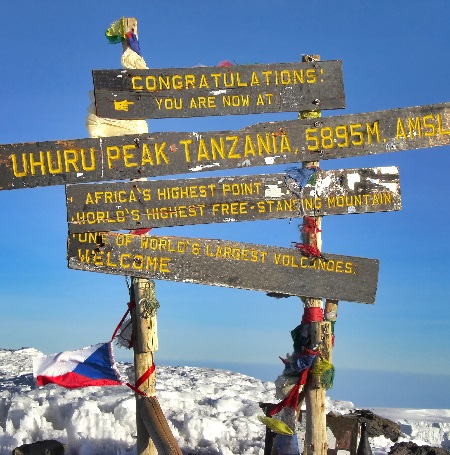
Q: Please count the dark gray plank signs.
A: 4